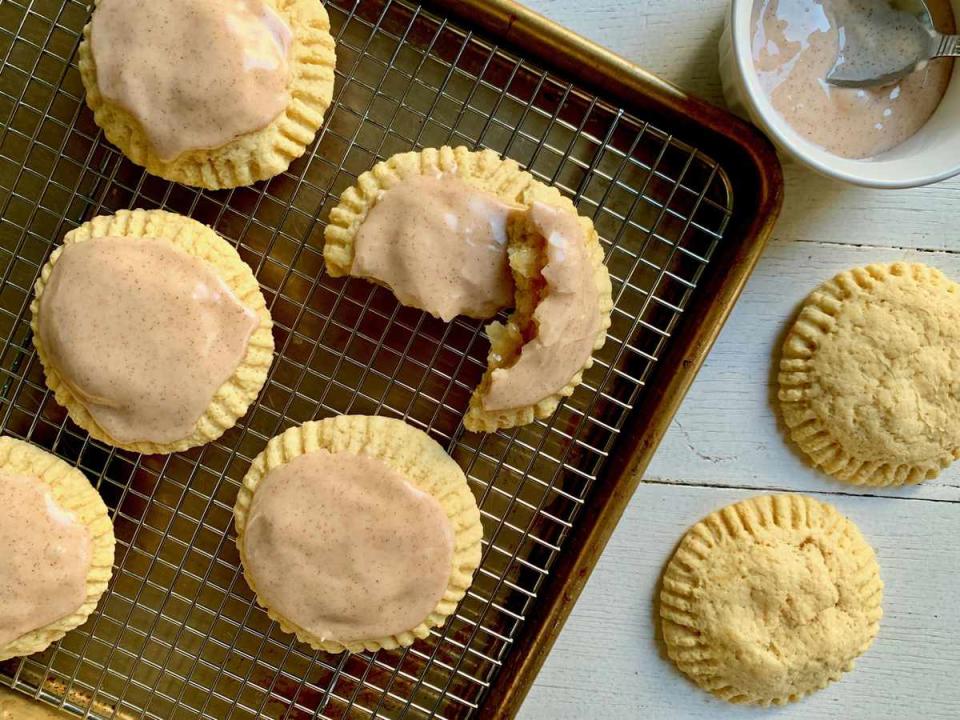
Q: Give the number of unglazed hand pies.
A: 2